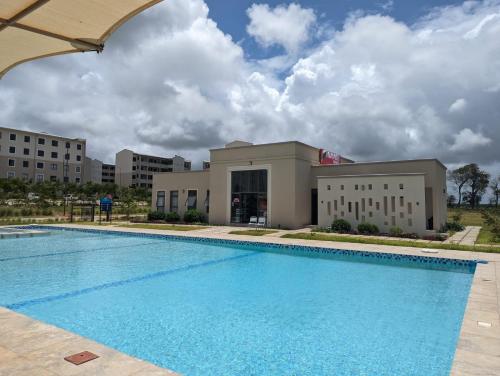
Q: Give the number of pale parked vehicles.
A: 2